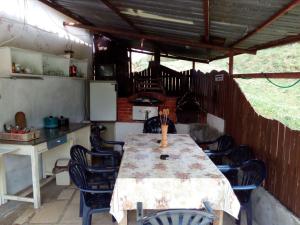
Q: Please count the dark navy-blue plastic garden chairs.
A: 8